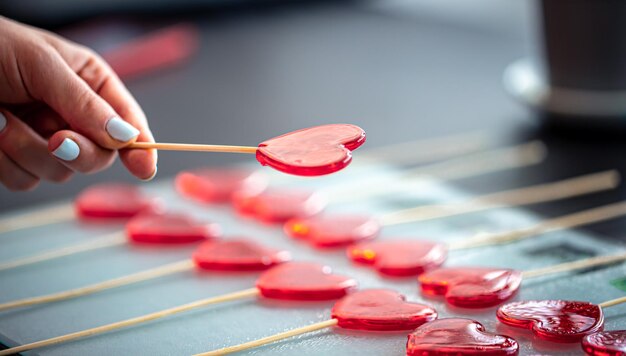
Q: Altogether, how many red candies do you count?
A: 14